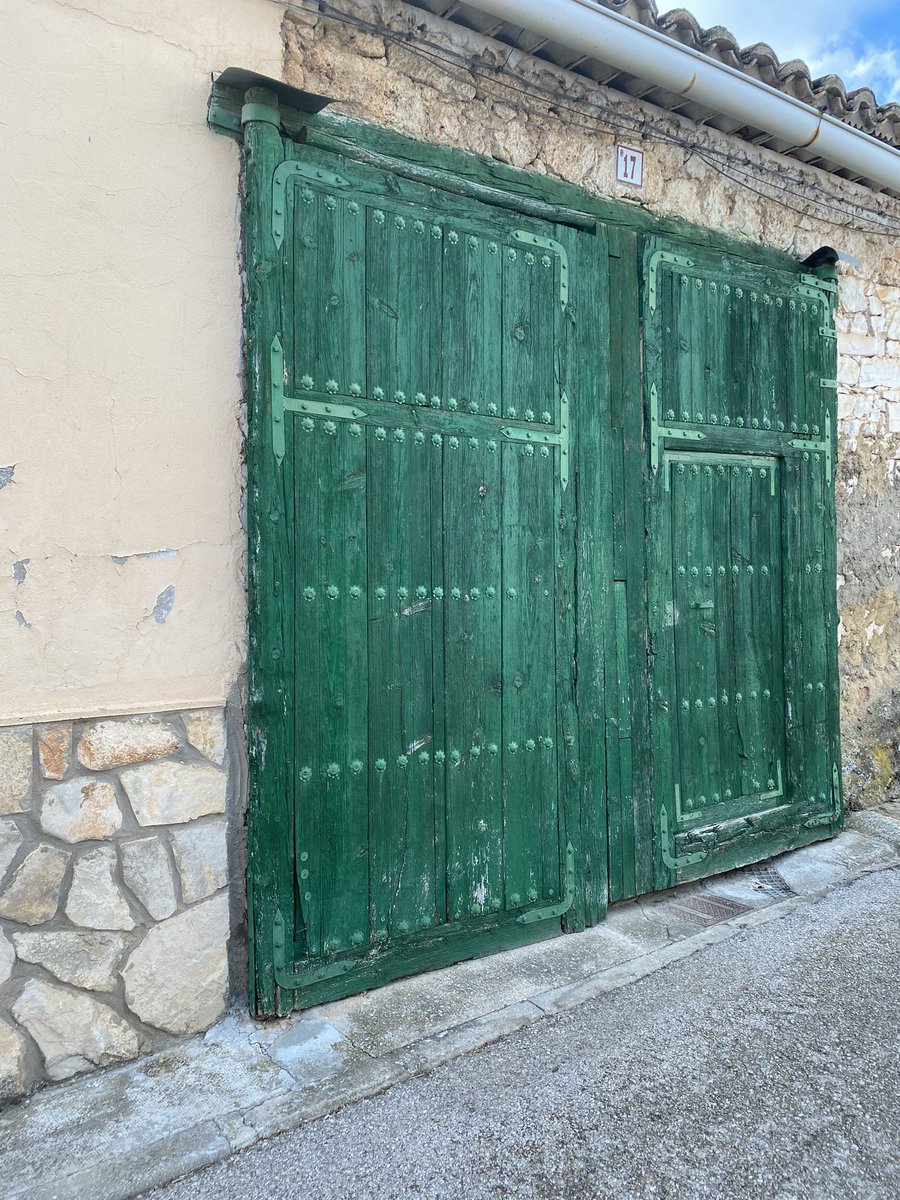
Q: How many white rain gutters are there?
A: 1